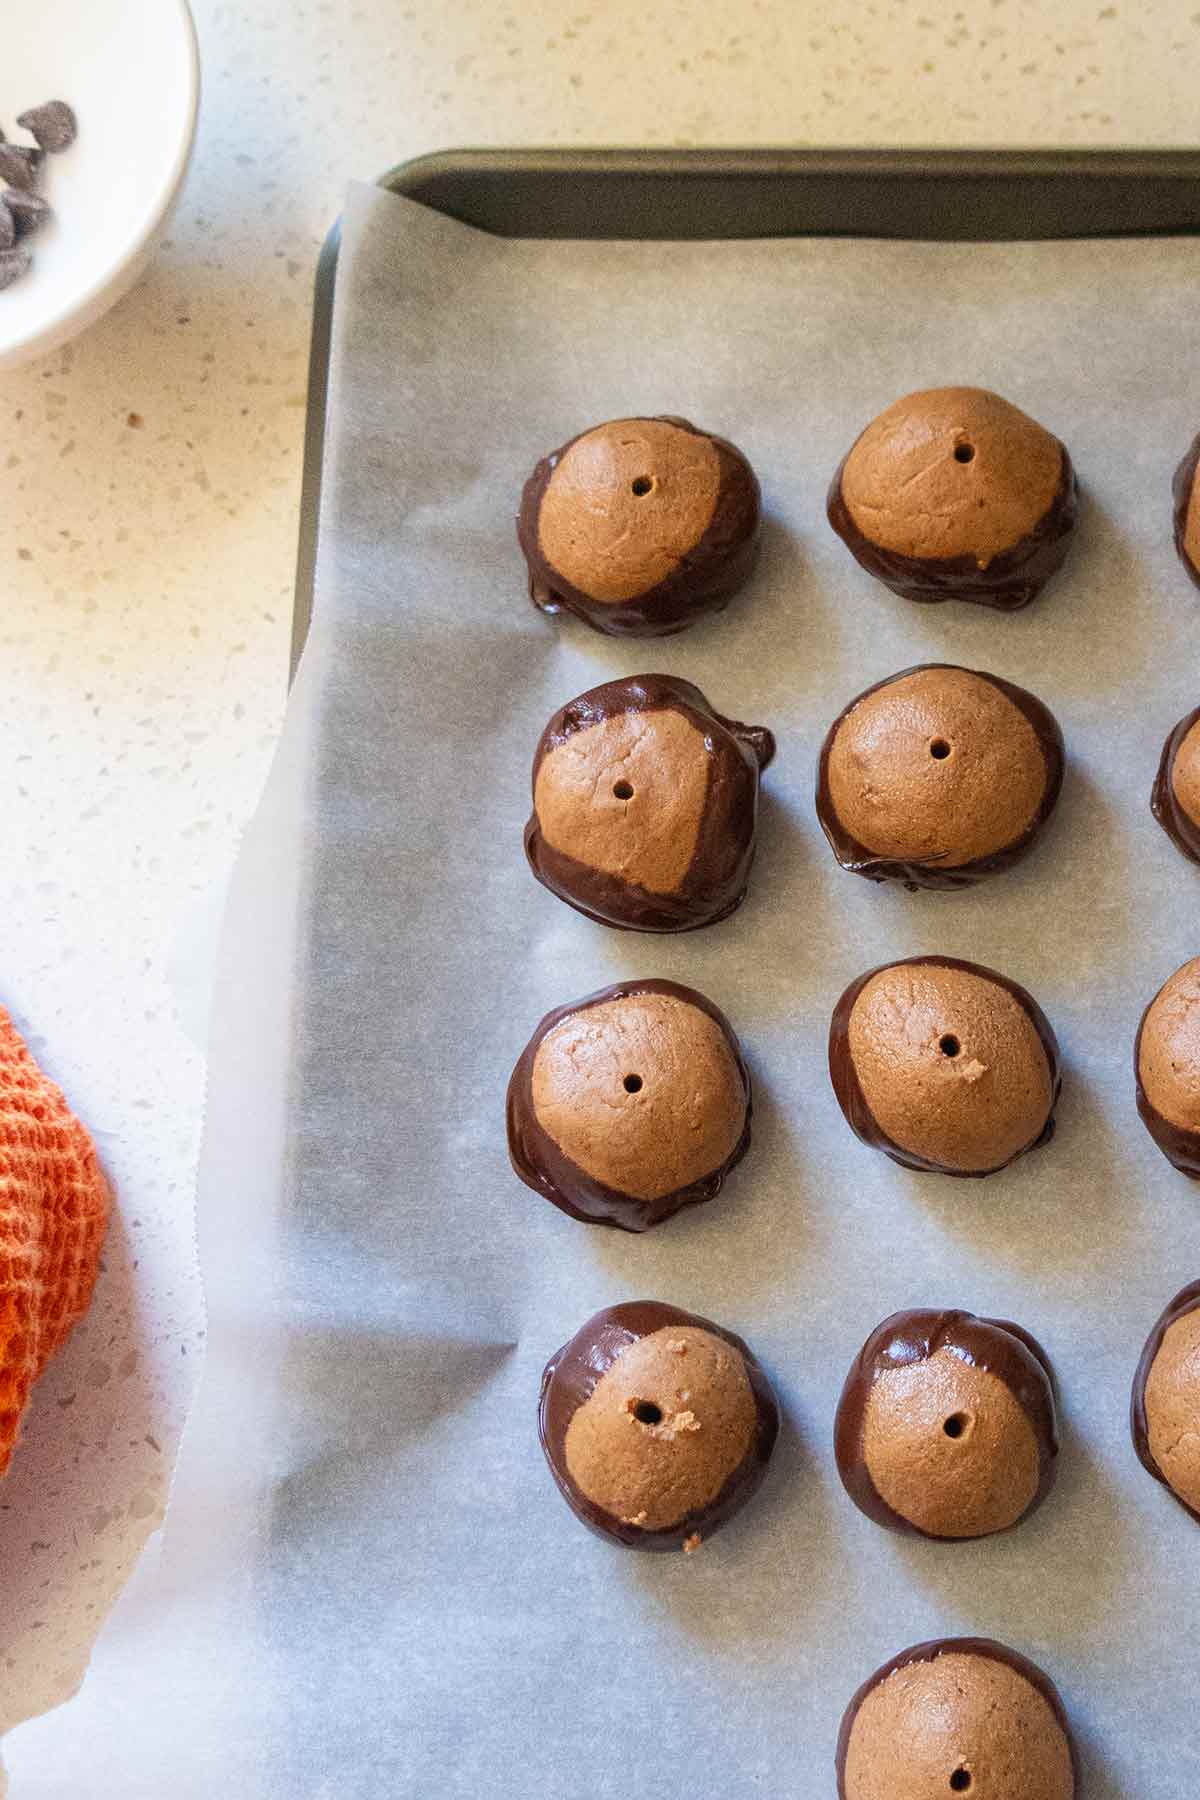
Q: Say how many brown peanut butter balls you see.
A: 13